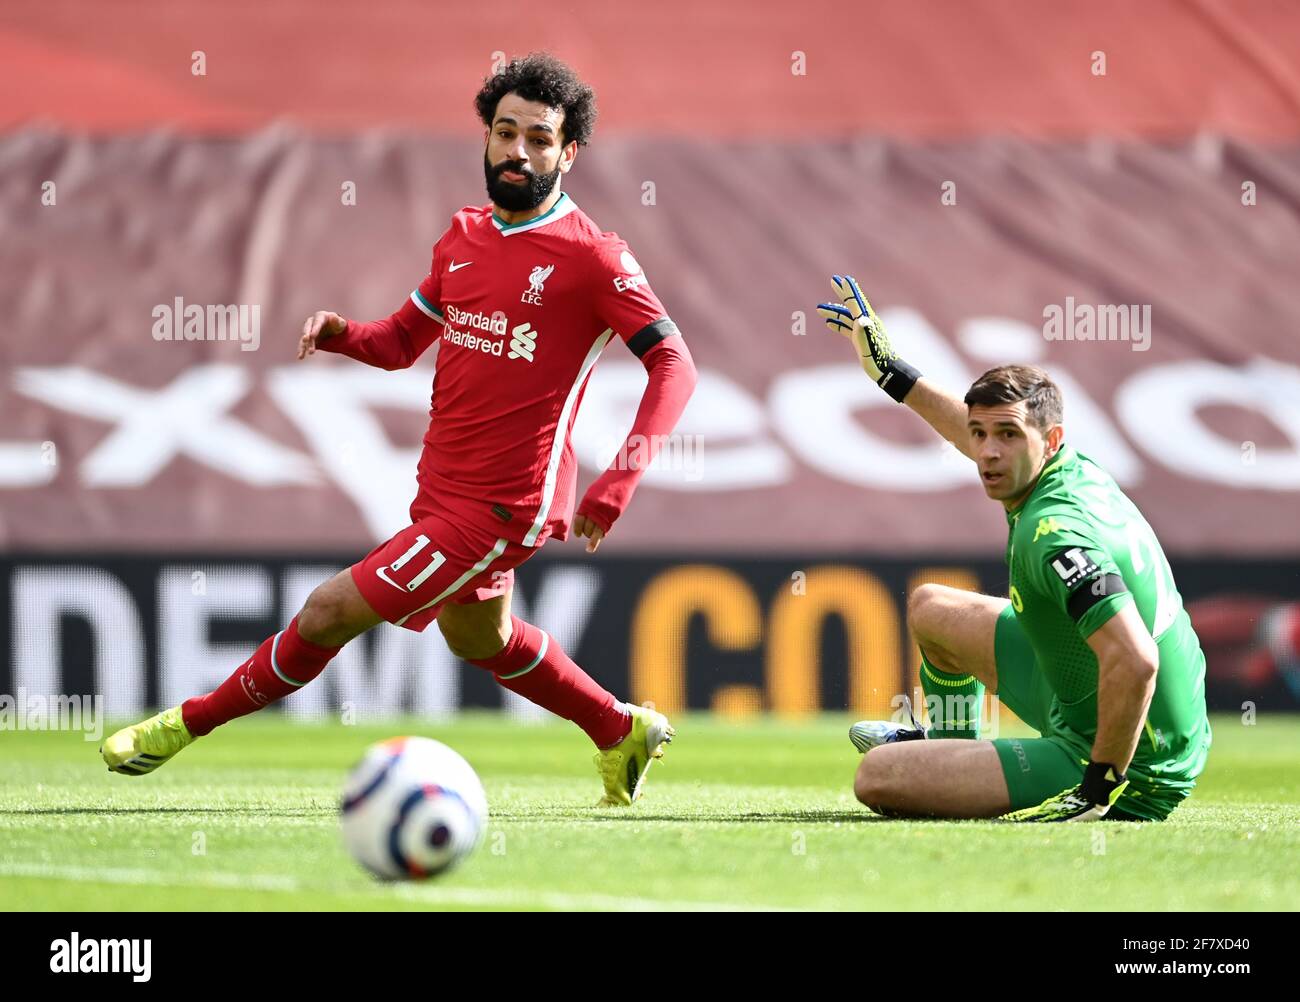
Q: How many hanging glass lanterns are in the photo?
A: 0